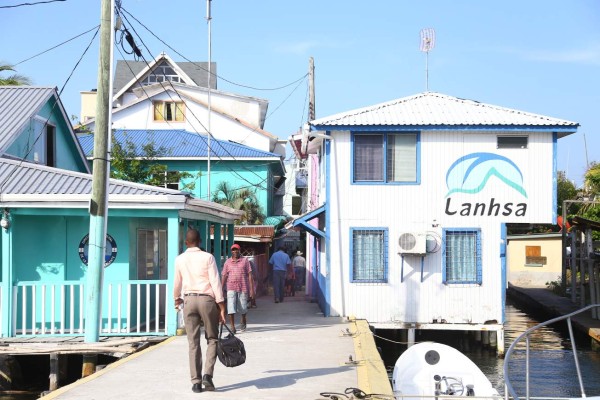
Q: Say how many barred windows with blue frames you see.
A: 2